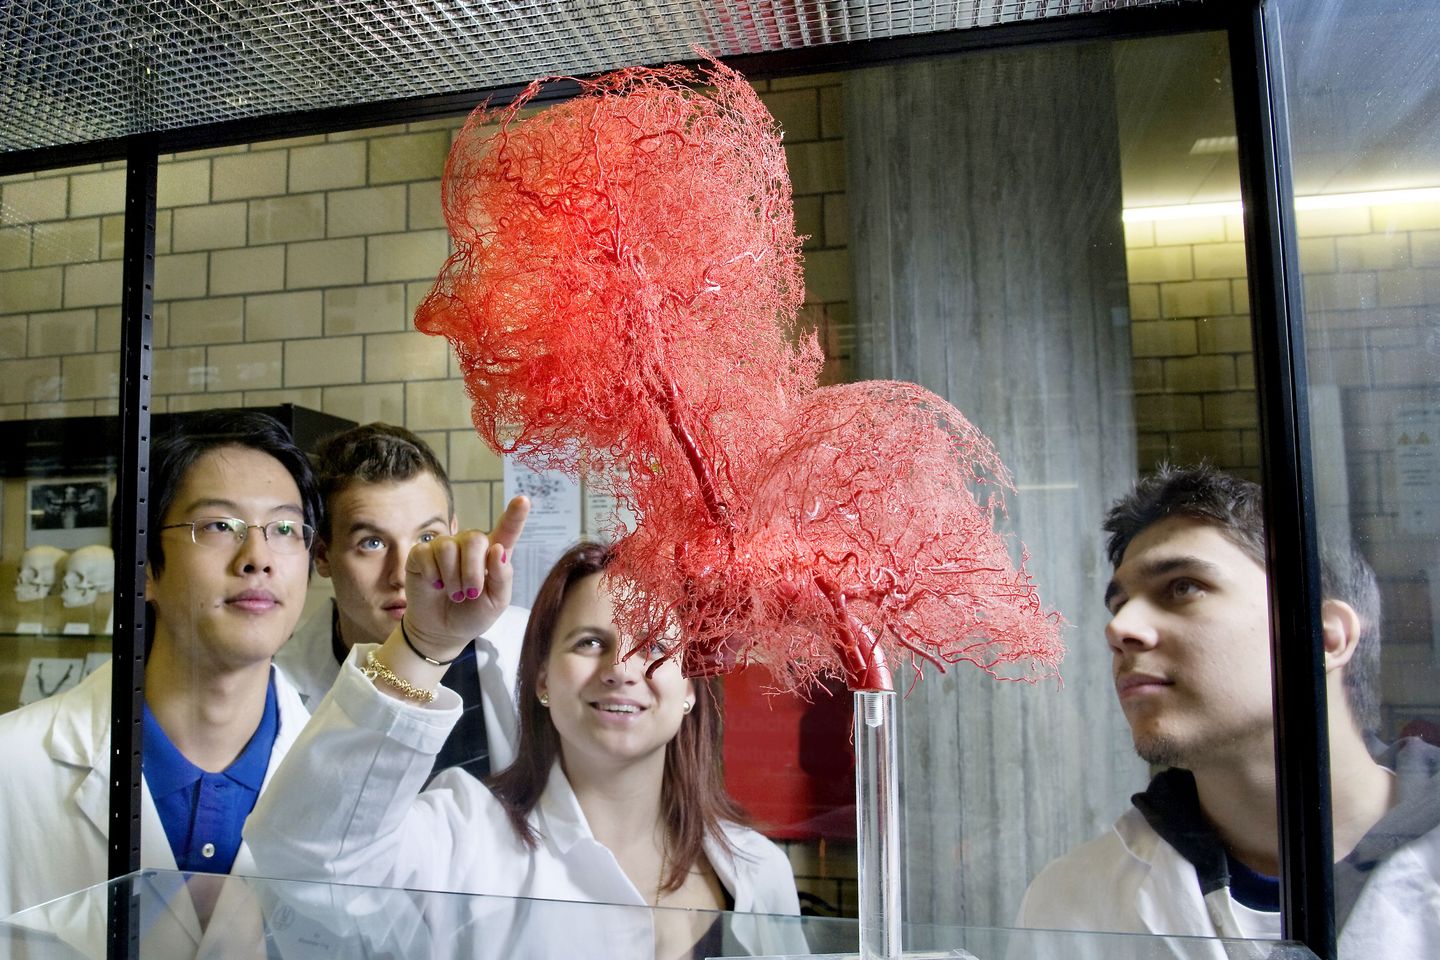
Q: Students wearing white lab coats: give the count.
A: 4